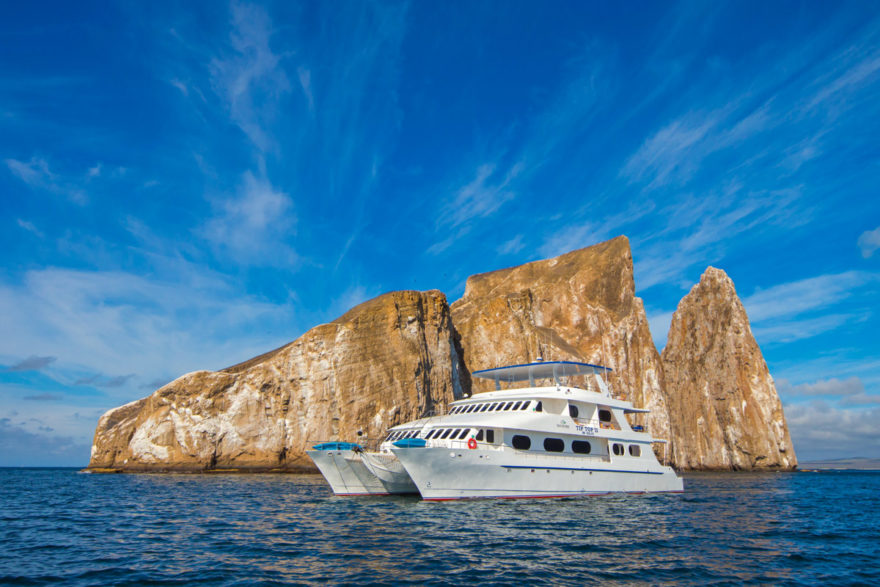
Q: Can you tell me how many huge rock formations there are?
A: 3